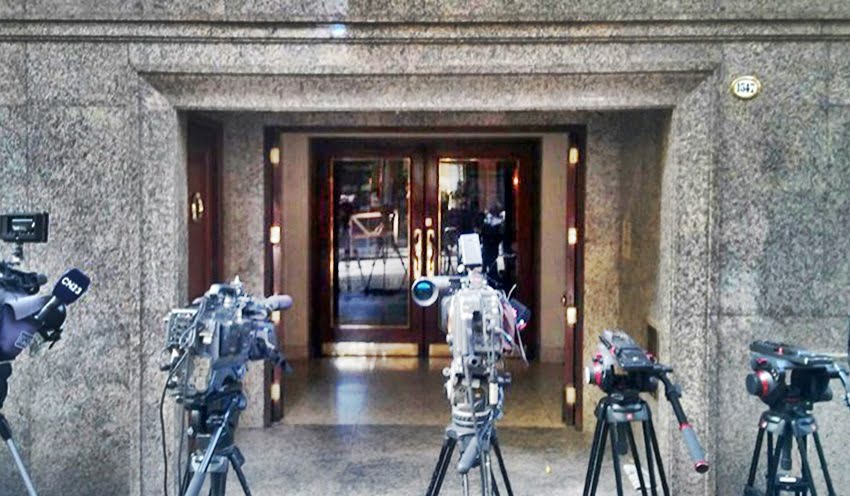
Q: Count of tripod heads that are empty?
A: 2